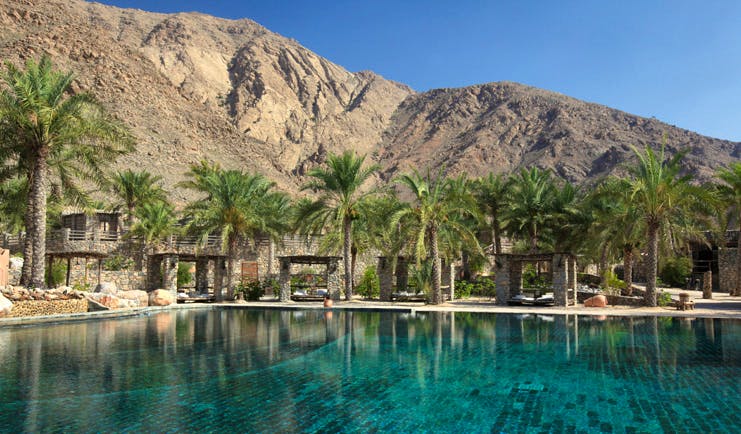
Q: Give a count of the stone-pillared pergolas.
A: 4